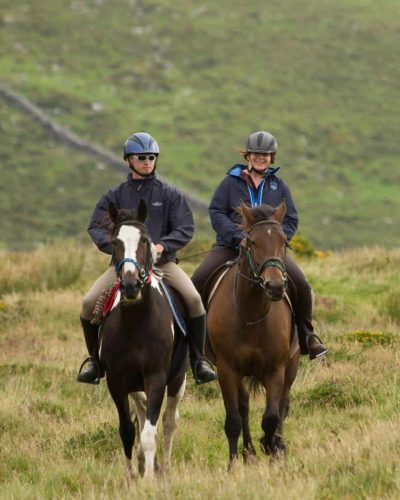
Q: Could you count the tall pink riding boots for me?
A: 0